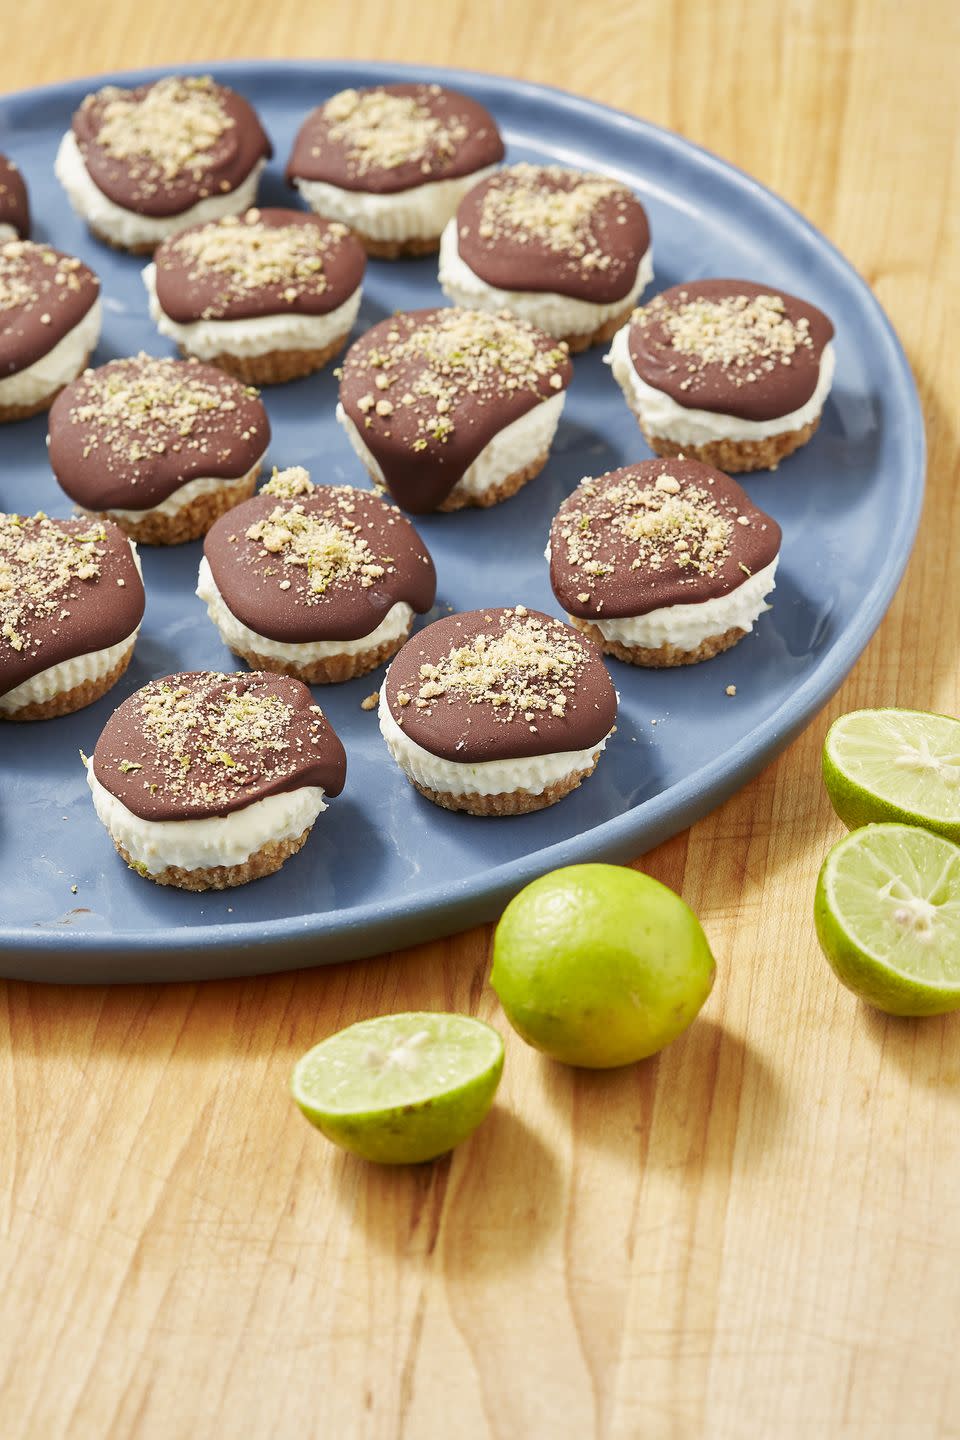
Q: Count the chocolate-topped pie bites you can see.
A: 14